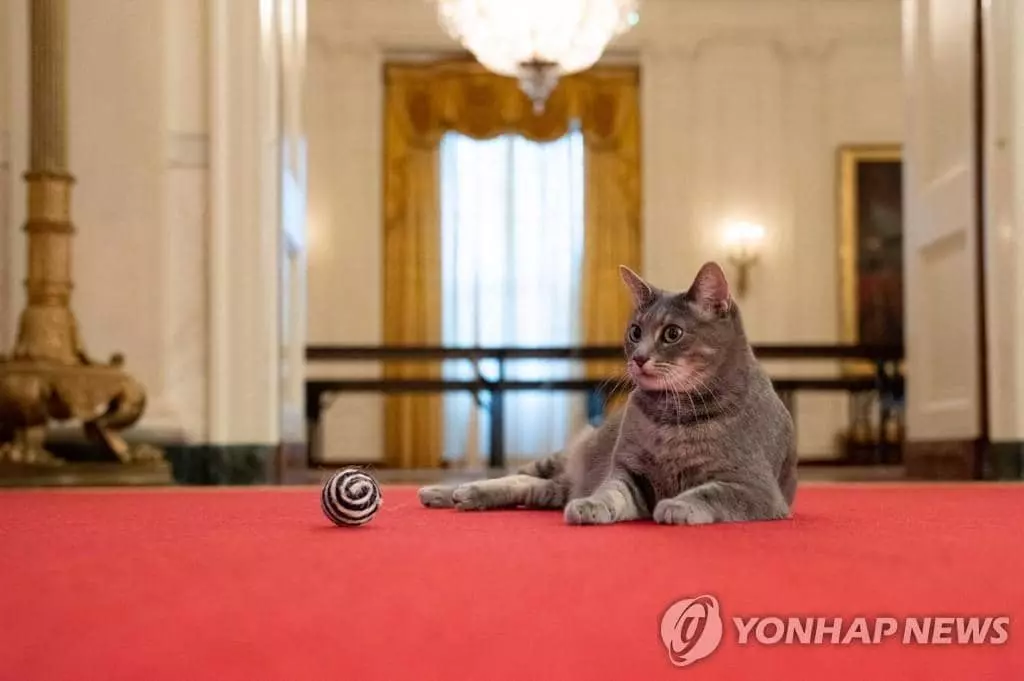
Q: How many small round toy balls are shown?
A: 1